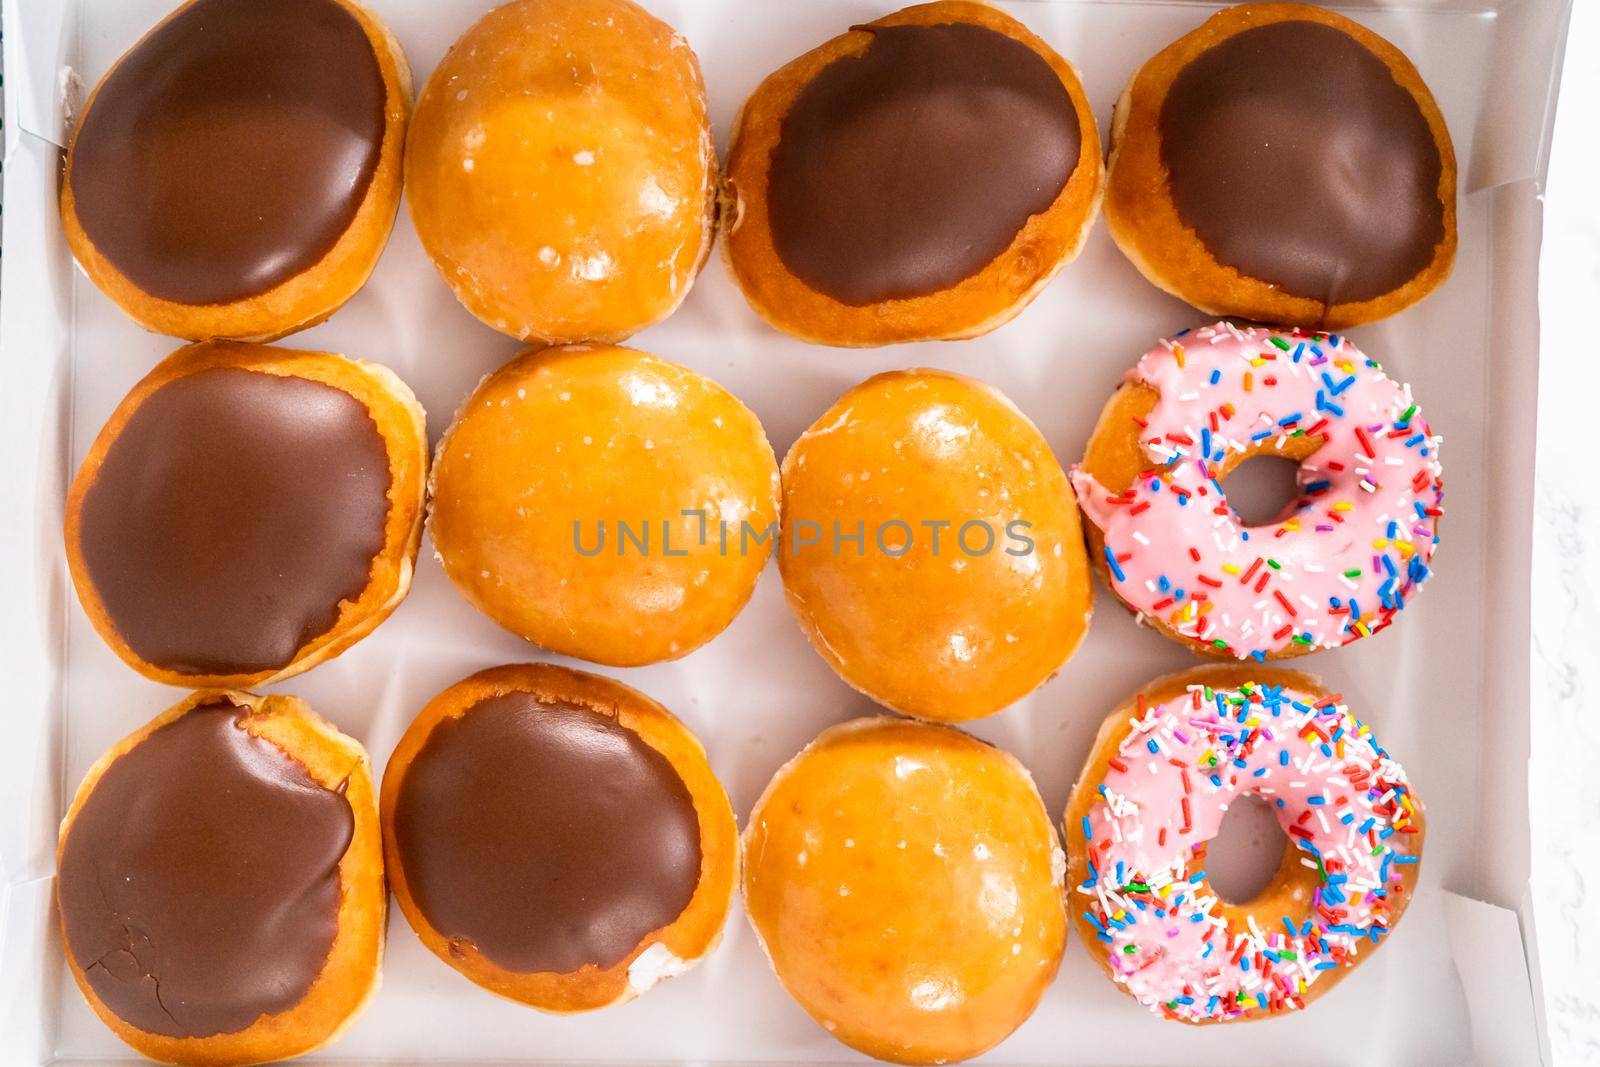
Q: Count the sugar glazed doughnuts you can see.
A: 4